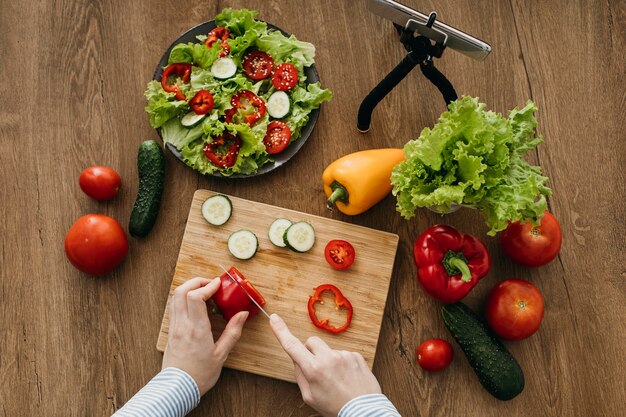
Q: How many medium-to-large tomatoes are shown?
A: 3